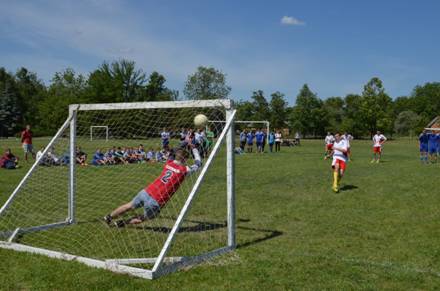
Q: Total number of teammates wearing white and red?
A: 4